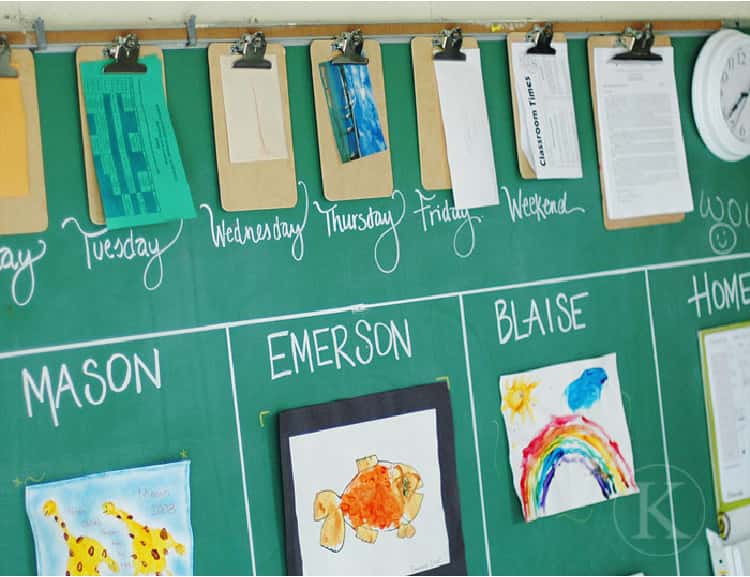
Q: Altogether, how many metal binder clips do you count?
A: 7